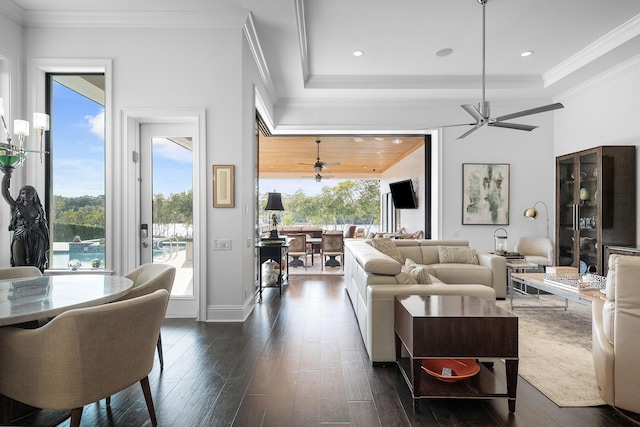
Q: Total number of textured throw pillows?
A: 3